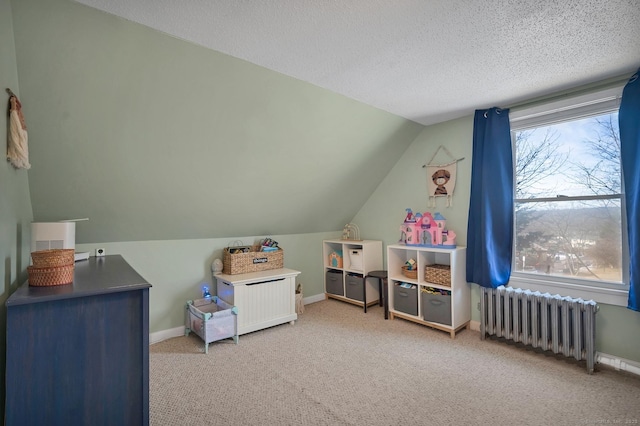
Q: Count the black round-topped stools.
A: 1